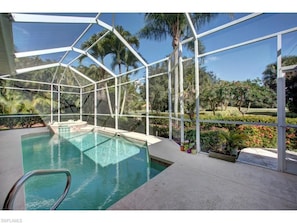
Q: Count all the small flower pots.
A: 3